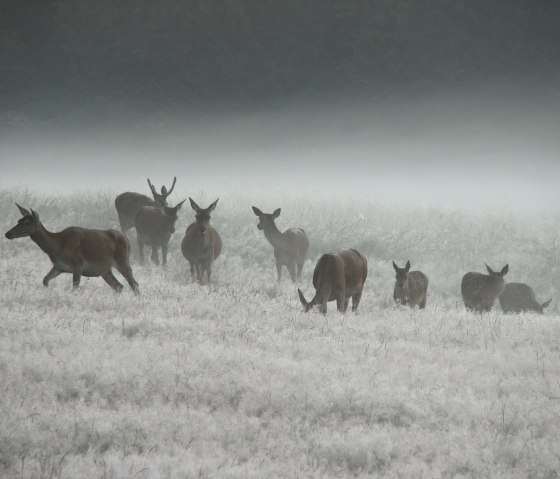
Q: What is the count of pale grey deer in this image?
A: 0